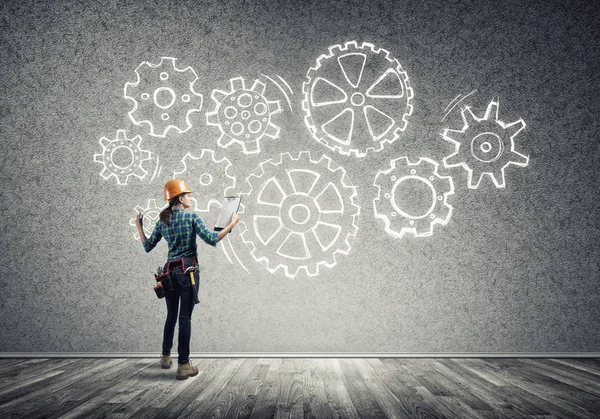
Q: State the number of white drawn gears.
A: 9